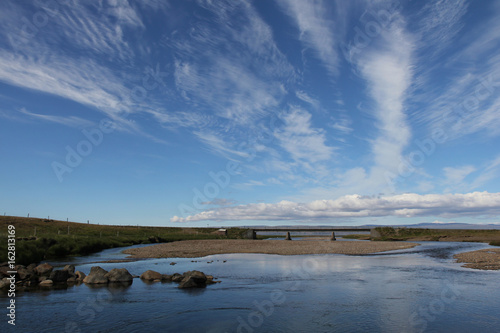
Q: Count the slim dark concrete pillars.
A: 2